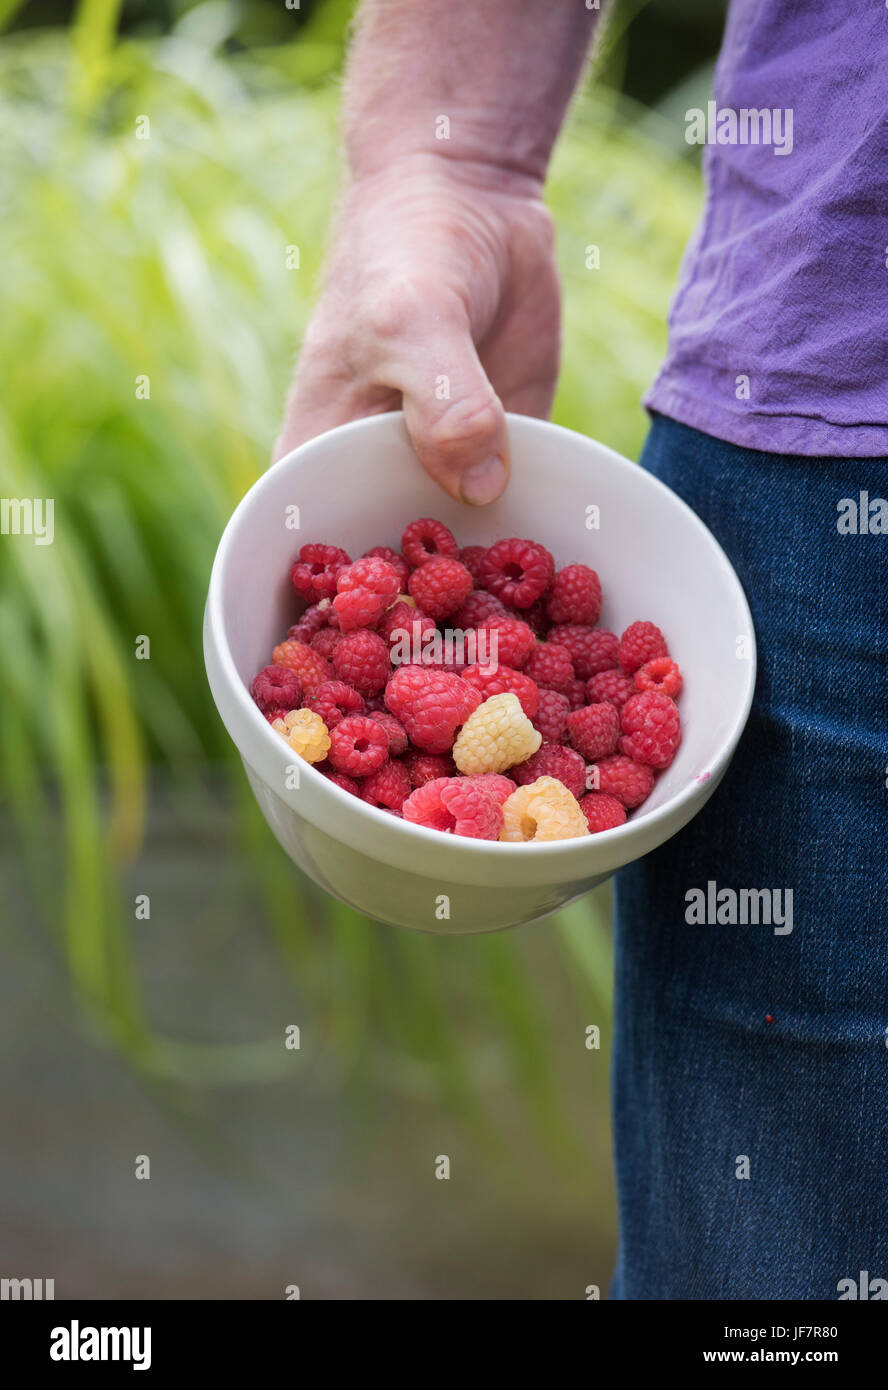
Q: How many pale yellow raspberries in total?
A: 3